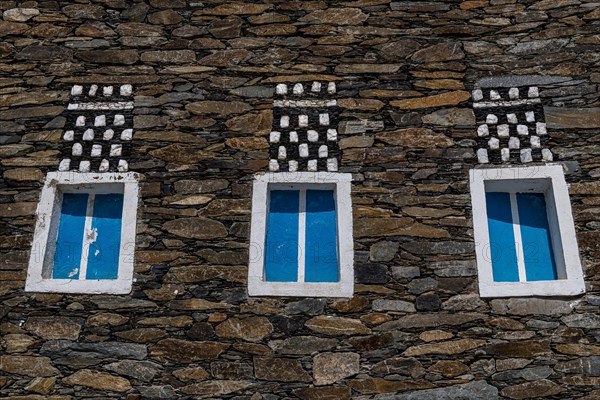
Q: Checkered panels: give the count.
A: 3